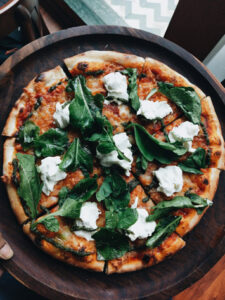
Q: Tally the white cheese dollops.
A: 9